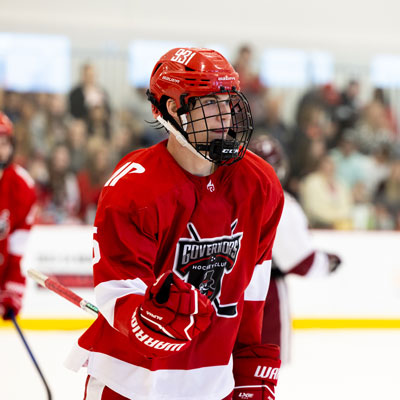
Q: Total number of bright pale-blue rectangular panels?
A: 4